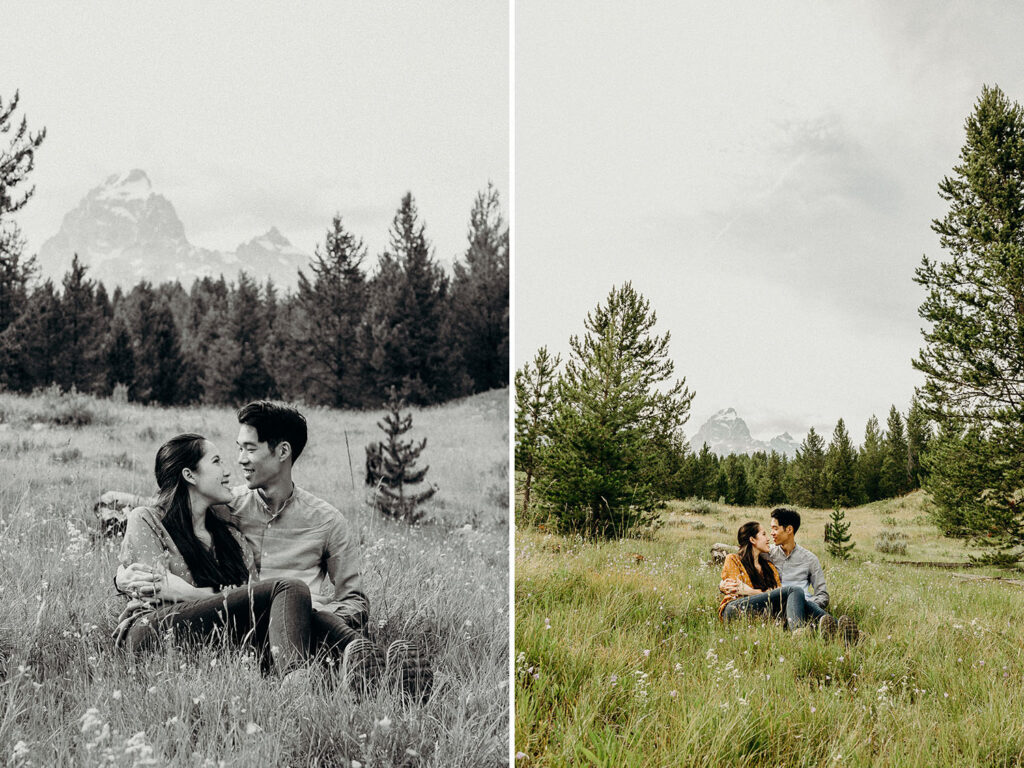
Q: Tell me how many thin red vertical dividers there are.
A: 0